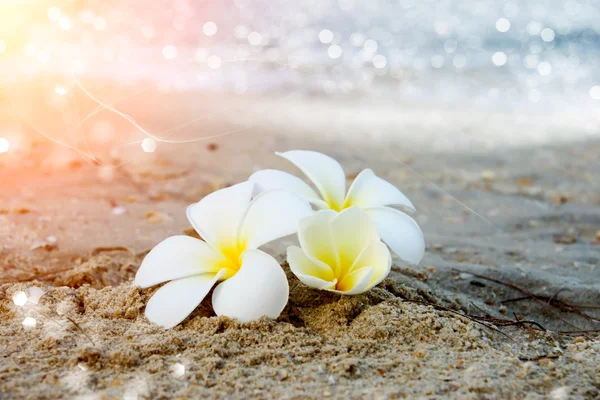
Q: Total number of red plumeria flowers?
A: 0